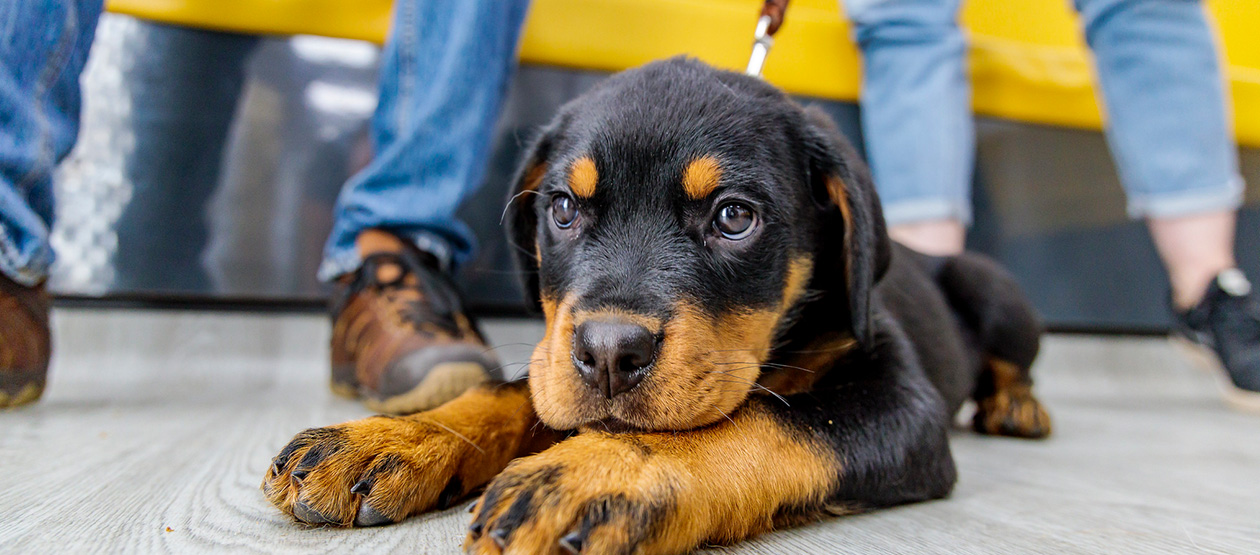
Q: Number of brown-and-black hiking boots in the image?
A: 2